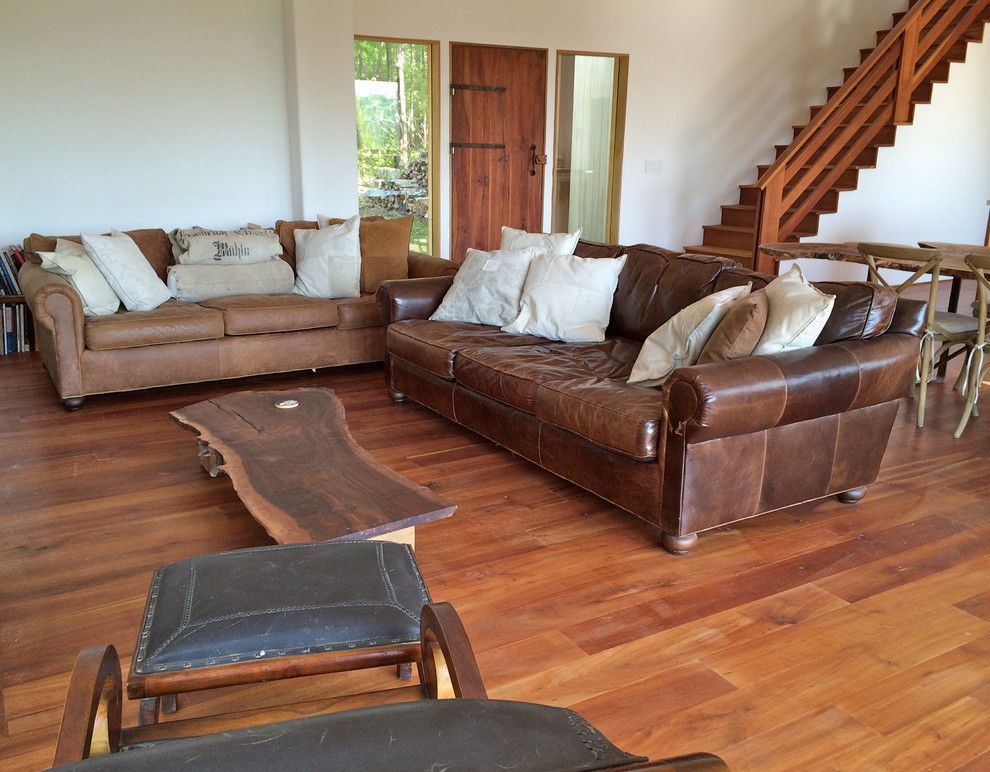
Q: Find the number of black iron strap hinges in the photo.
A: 2